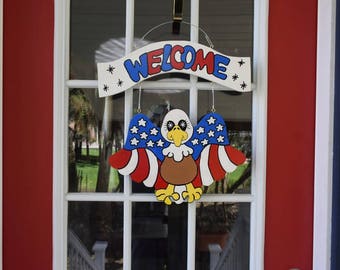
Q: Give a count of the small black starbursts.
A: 6